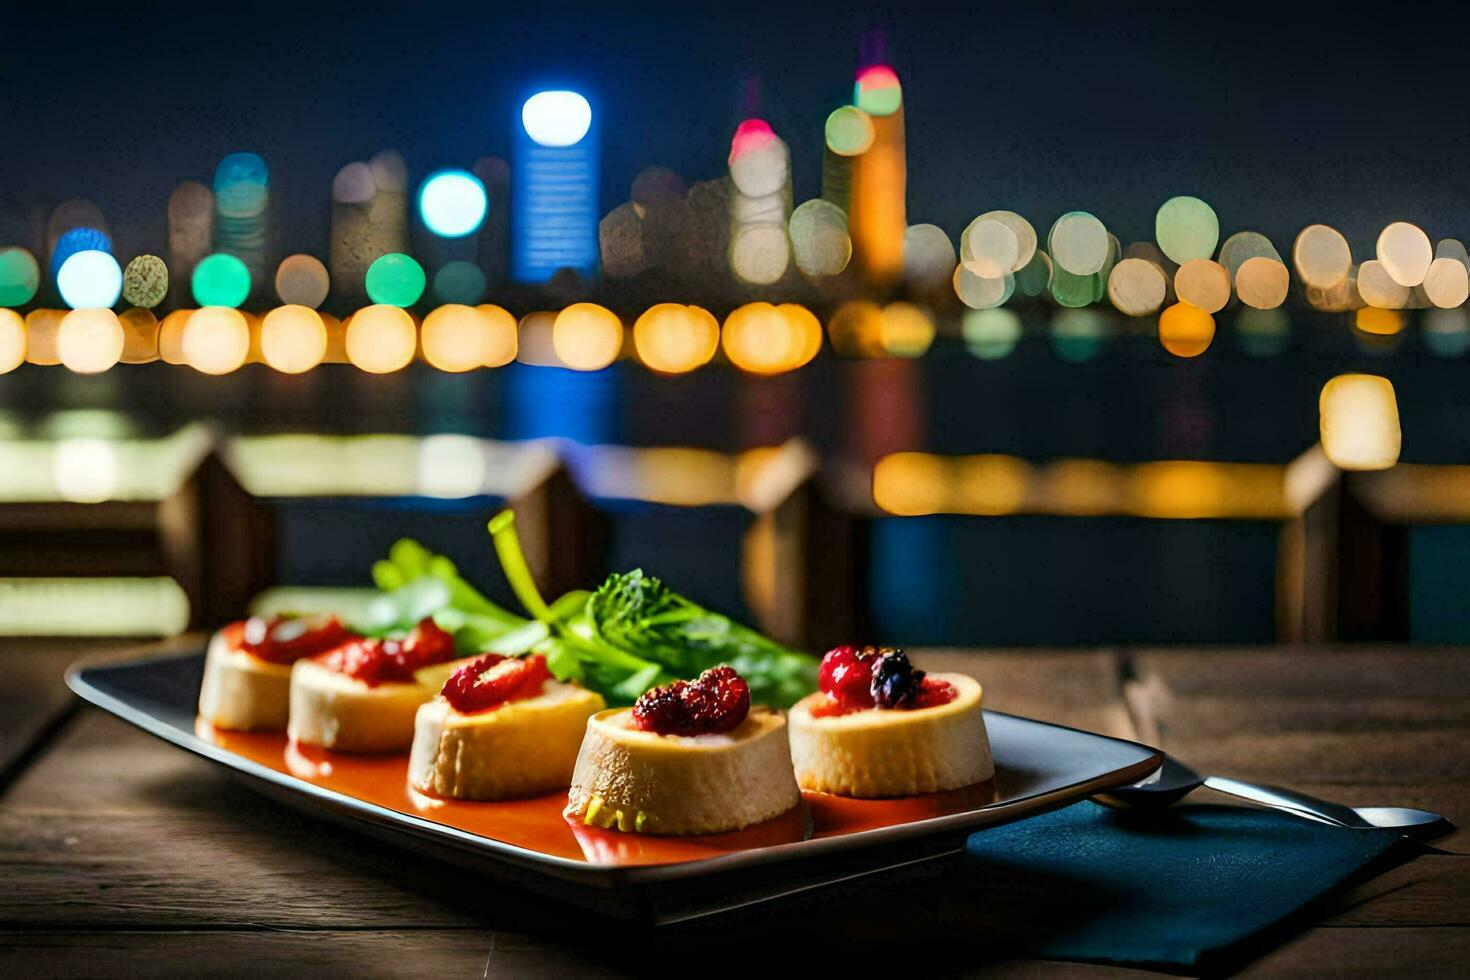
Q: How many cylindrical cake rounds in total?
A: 5